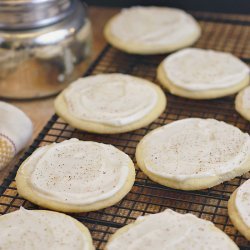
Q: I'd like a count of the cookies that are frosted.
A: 9